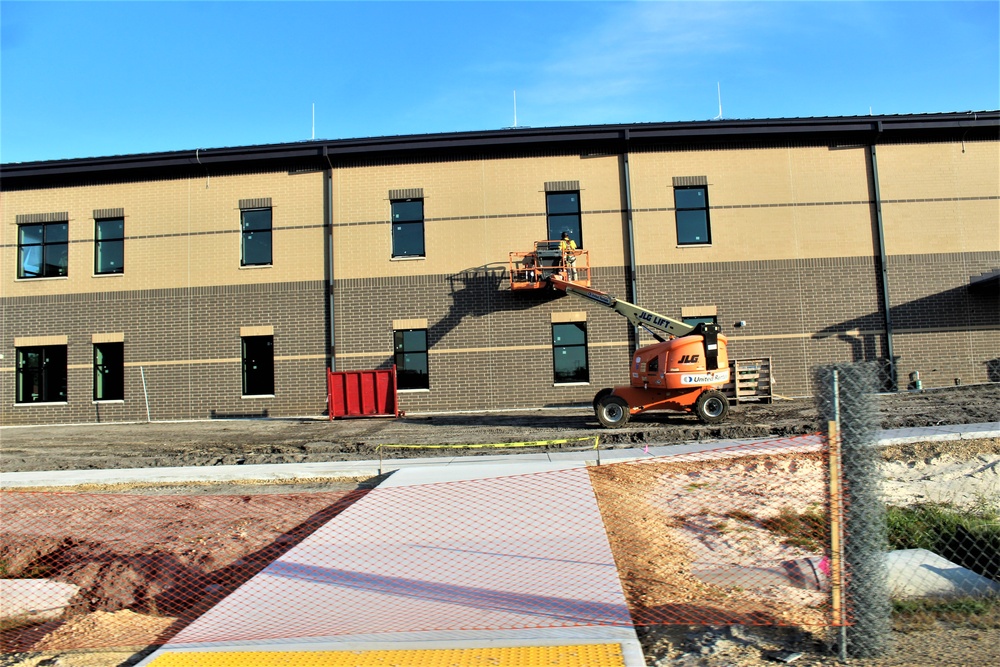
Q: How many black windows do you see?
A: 12